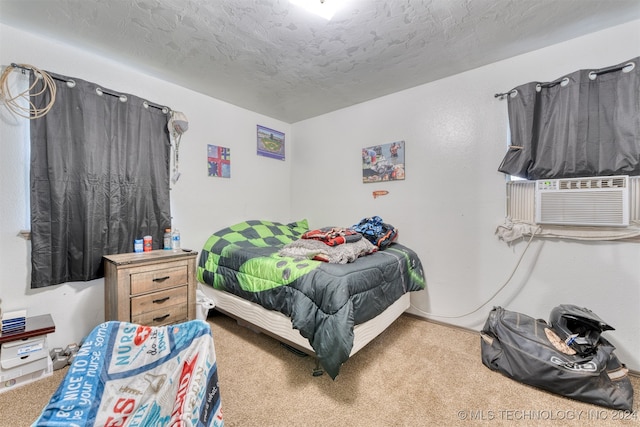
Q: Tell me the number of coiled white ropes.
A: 1